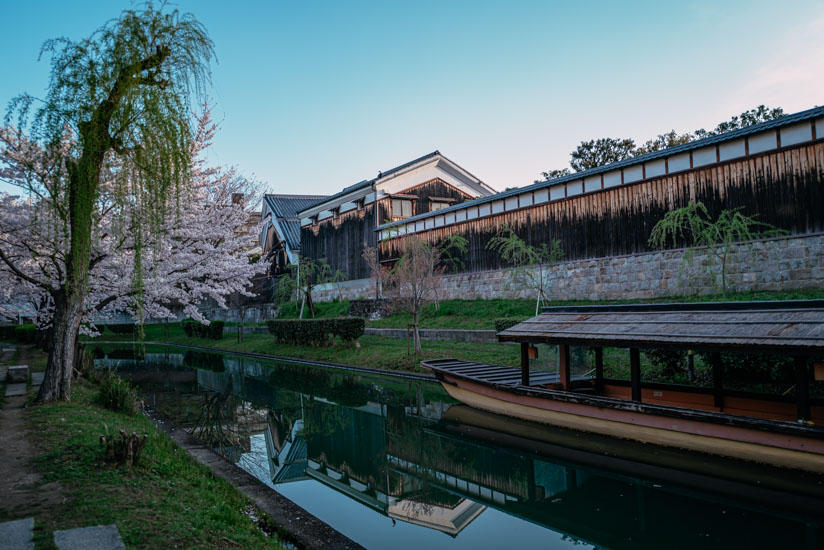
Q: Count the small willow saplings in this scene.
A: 4